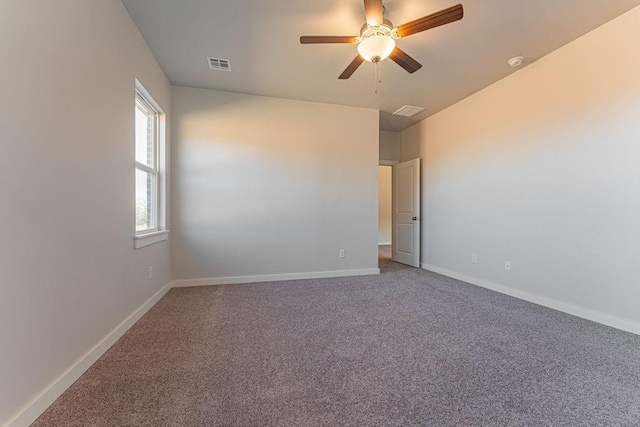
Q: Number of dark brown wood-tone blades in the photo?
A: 5